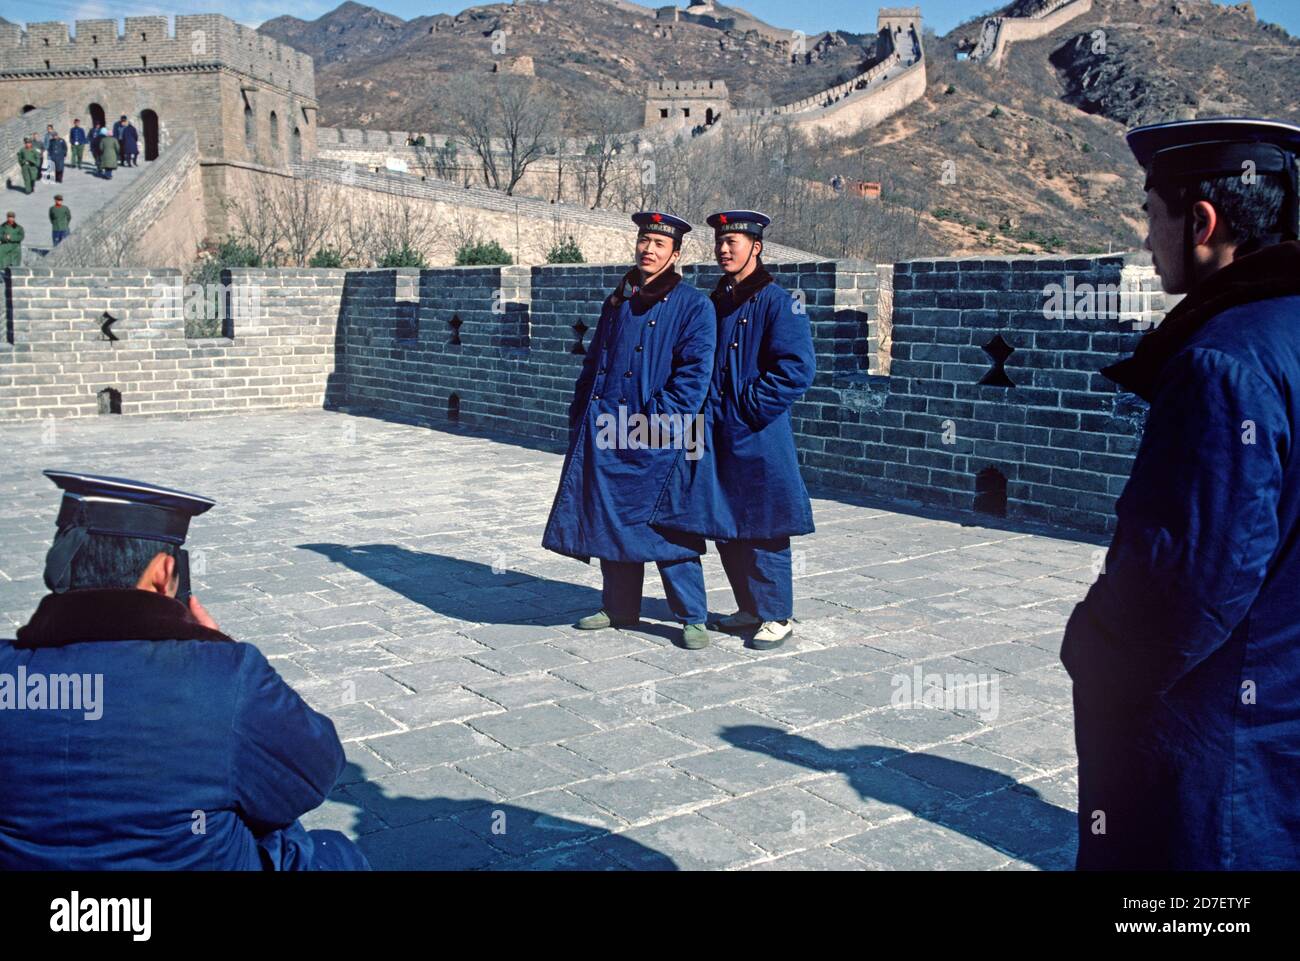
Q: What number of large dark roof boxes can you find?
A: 0